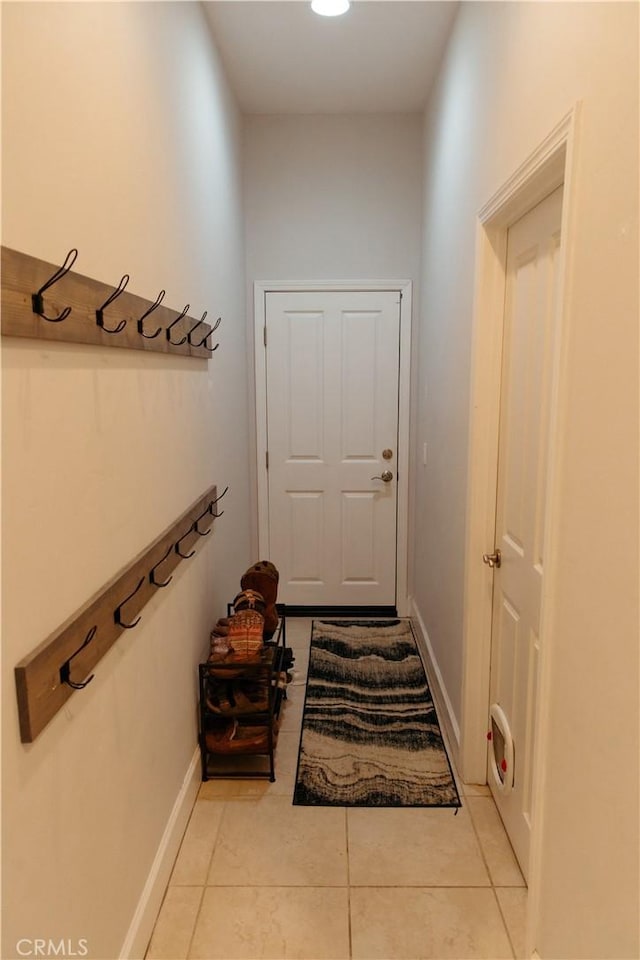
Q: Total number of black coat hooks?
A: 12